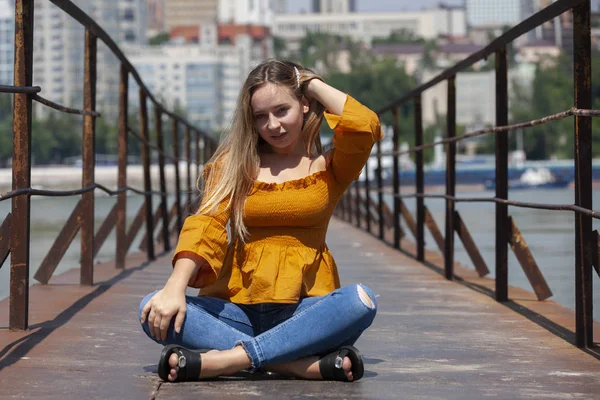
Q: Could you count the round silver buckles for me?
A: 2